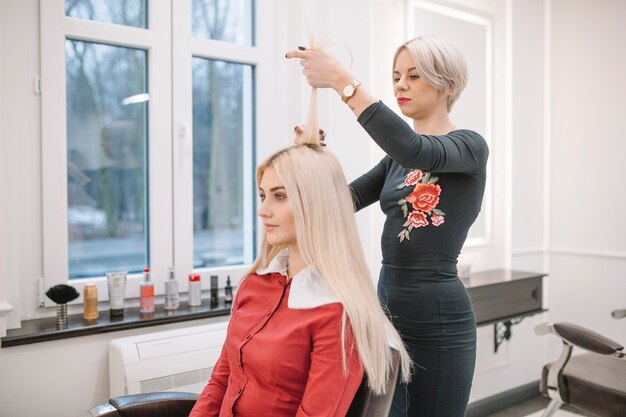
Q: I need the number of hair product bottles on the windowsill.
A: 7